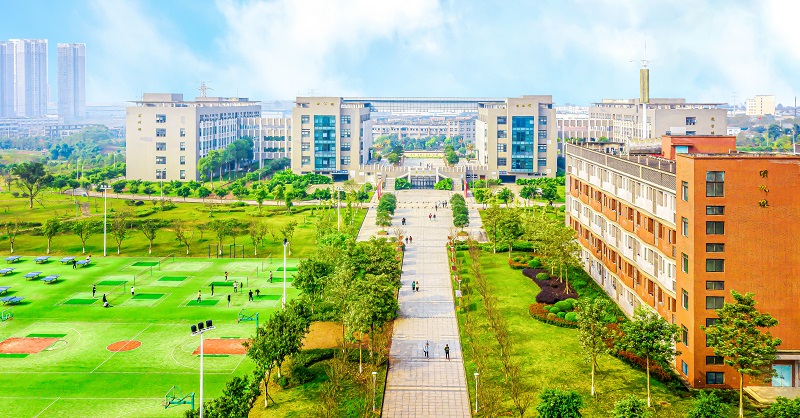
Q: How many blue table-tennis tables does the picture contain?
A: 9